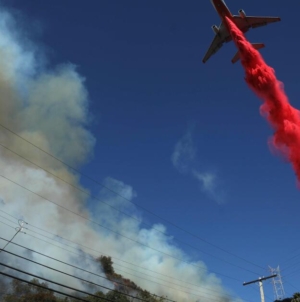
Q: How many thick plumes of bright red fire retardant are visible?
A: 1